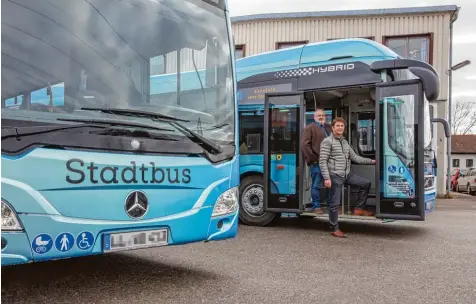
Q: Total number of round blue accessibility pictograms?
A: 5